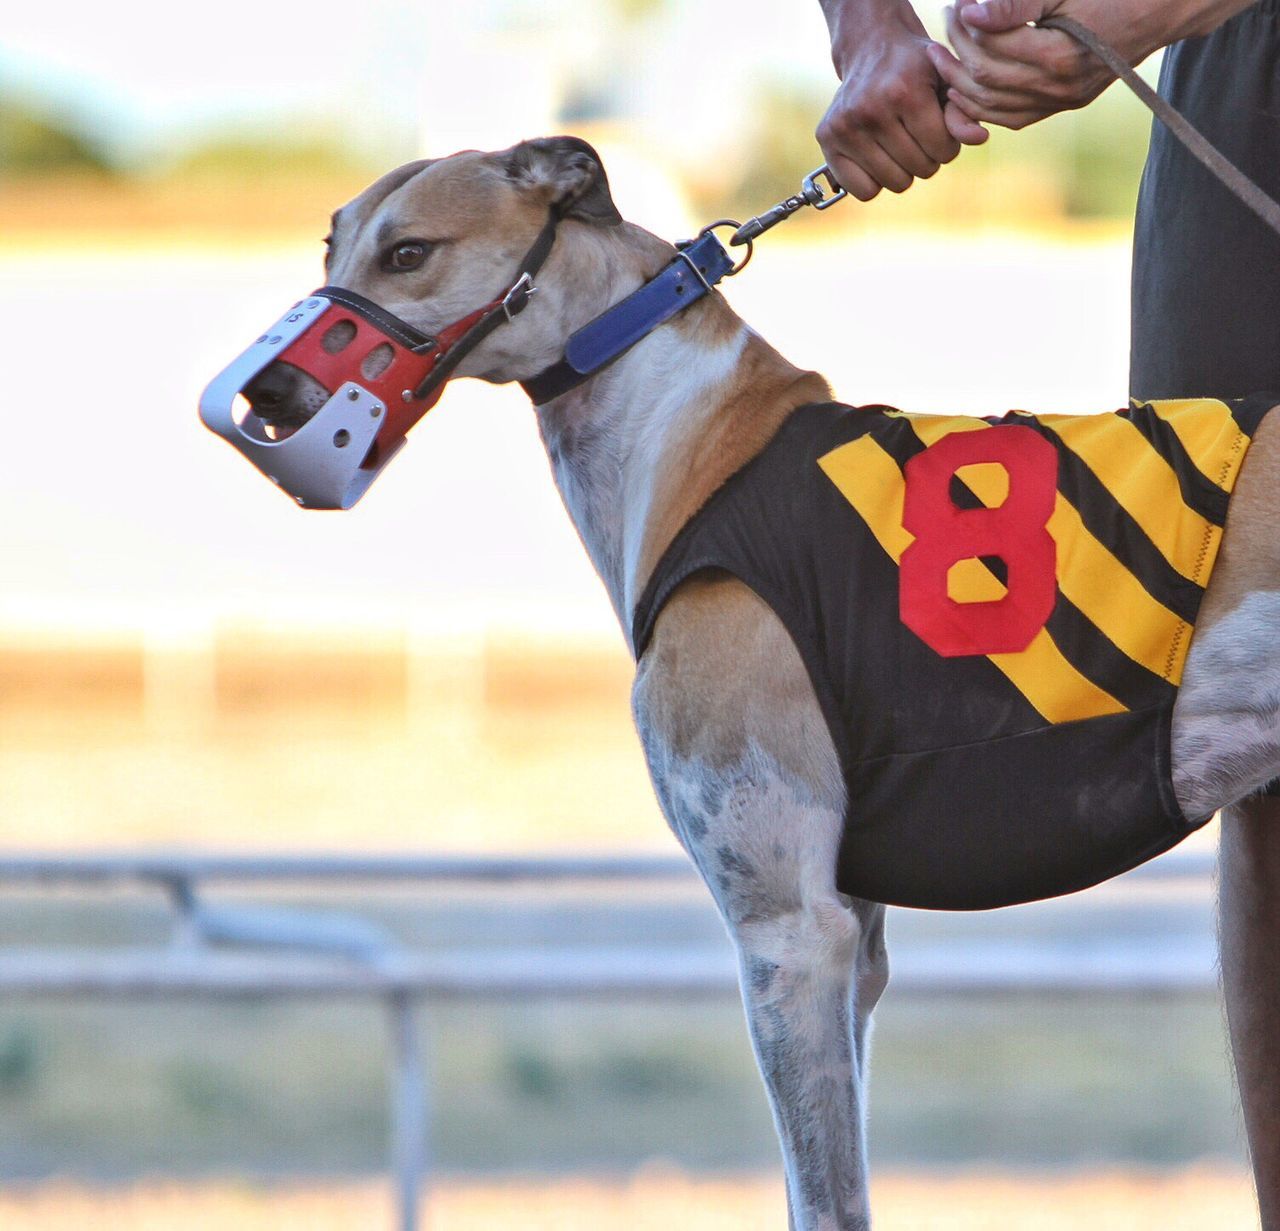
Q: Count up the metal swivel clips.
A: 1